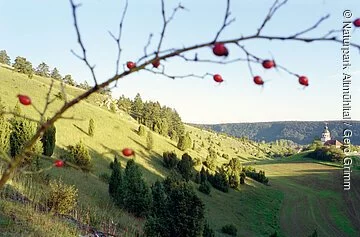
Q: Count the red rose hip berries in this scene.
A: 11